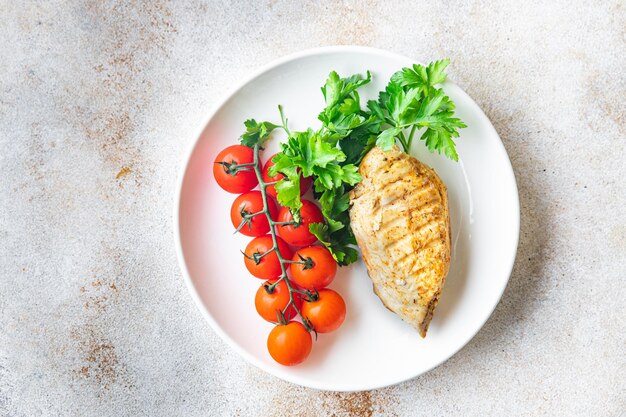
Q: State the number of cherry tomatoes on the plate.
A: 9